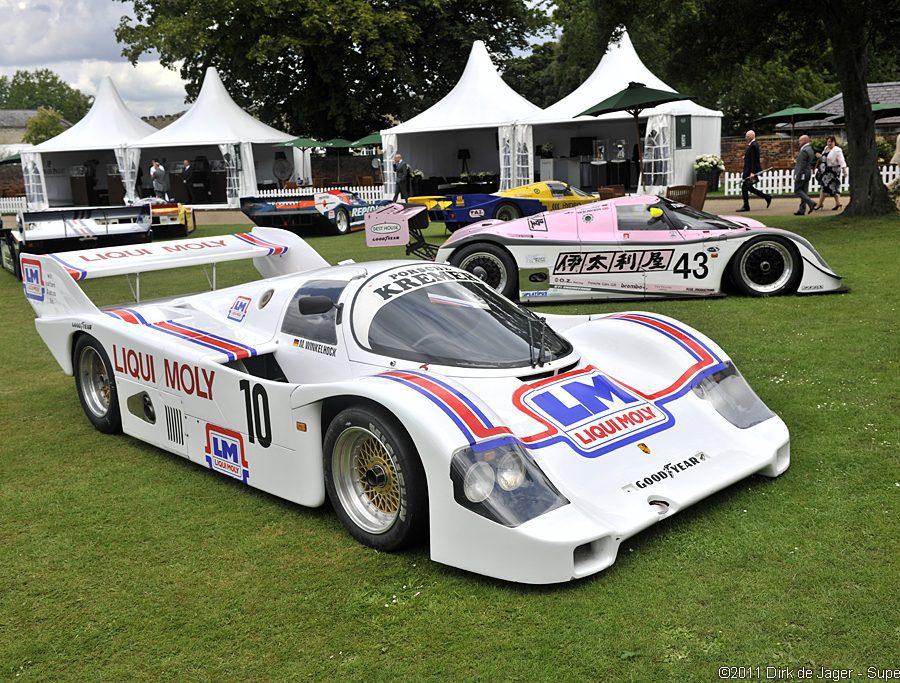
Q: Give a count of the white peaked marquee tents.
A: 4